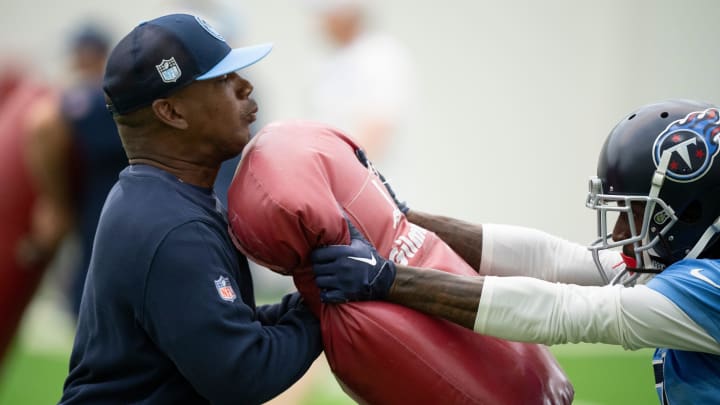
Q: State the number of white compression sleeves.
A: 2